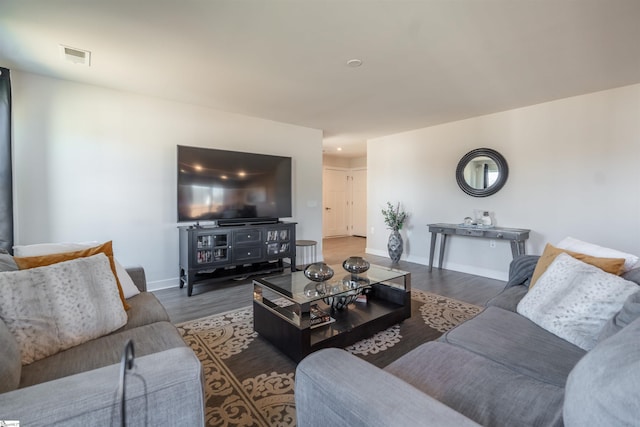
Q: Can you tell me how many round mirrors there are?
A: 1